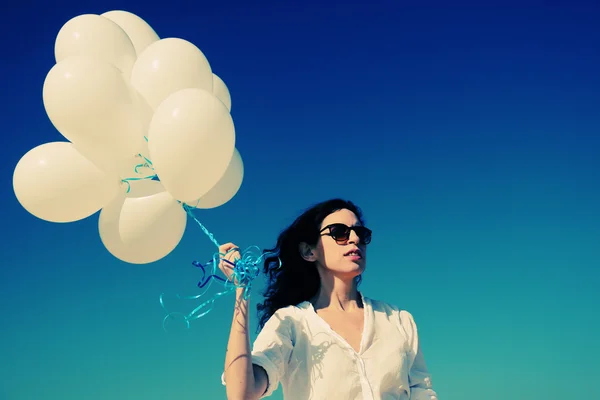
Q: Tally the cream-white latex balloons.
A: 9